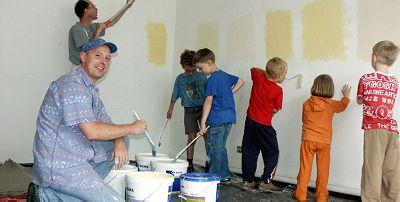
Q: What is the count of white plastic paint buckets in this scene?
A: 5